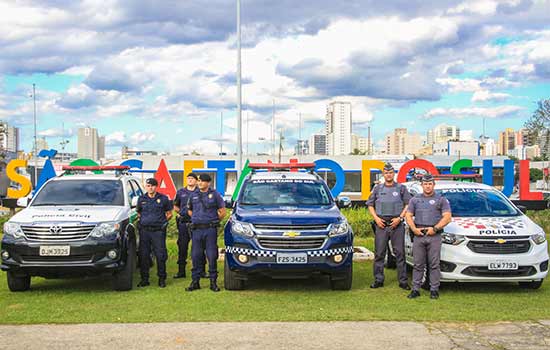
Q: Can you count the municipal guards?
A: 3